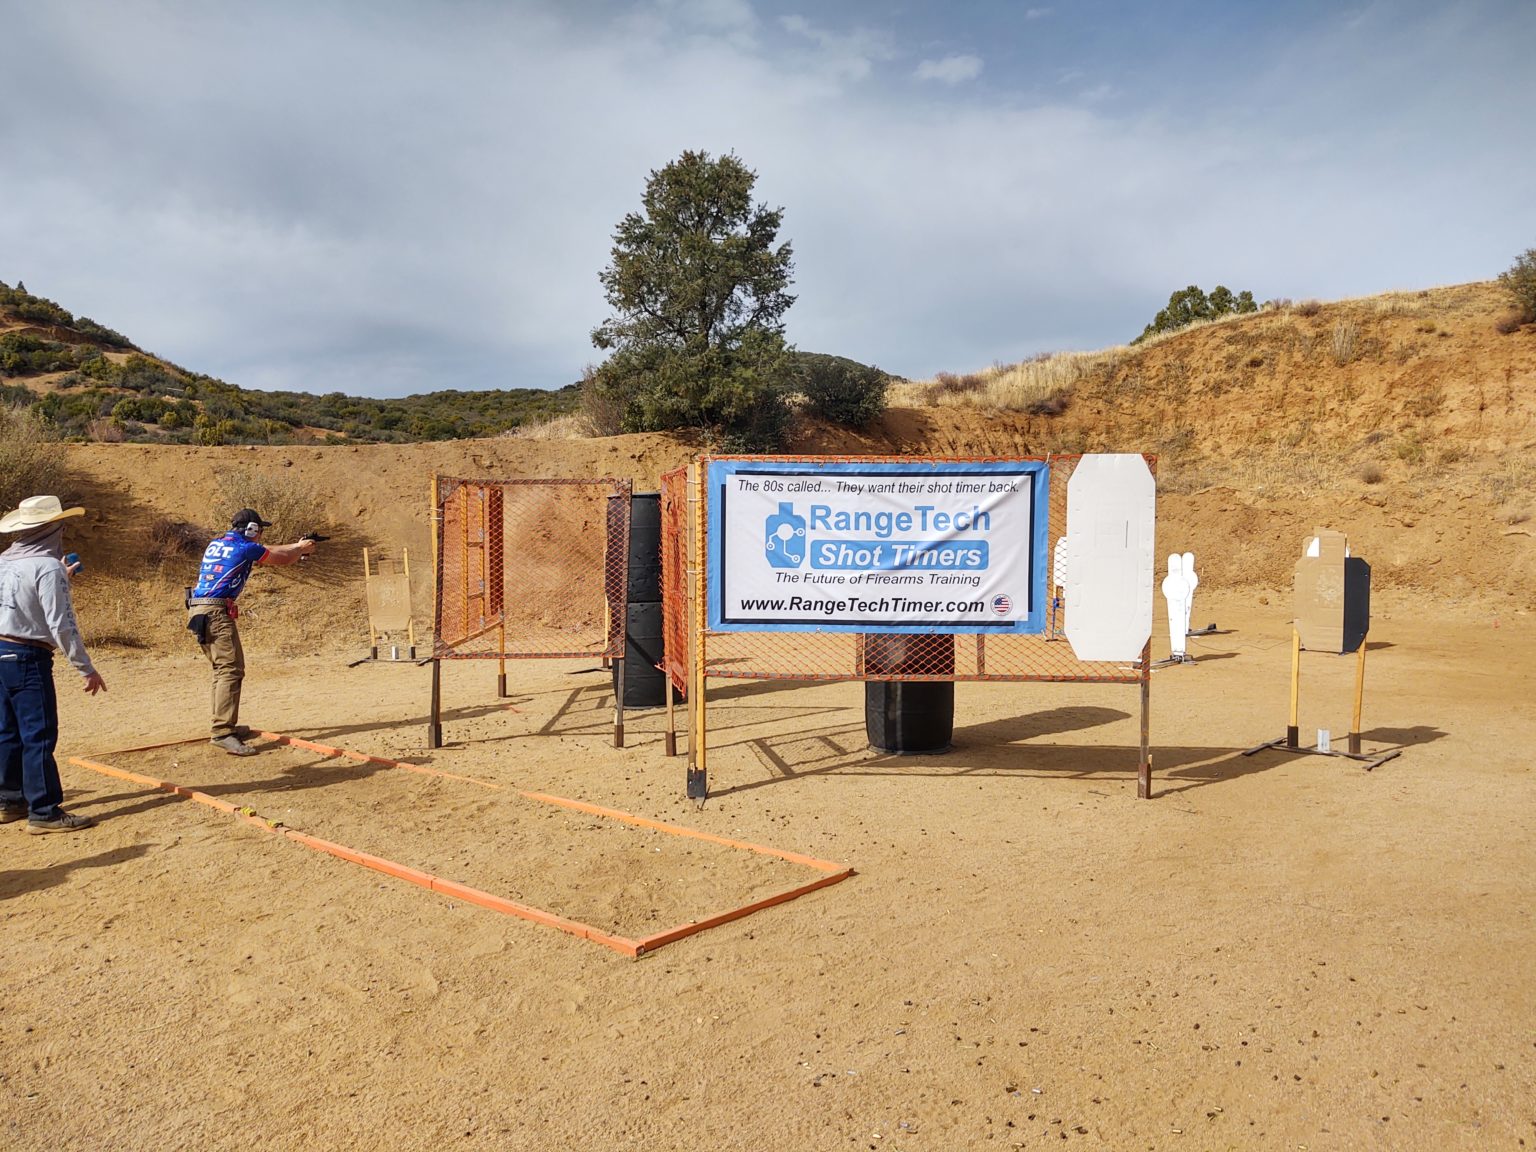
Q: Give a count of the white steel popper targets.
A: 2